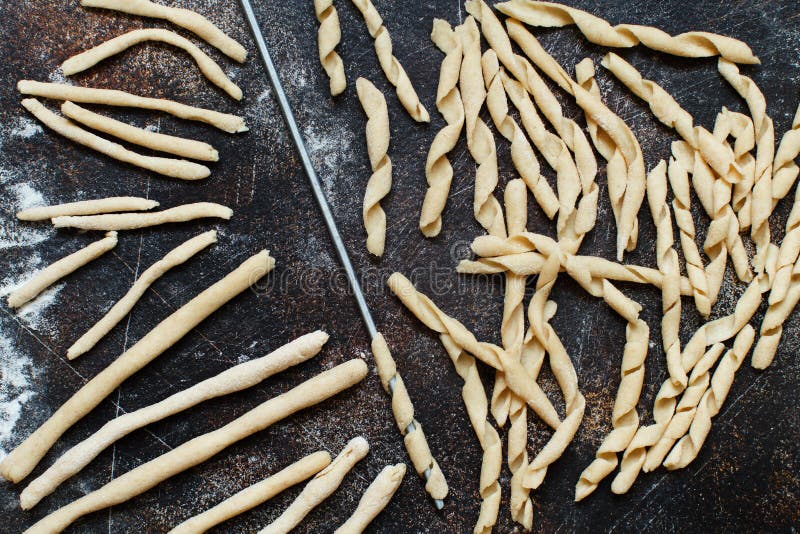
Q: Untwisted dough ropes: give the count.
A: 15